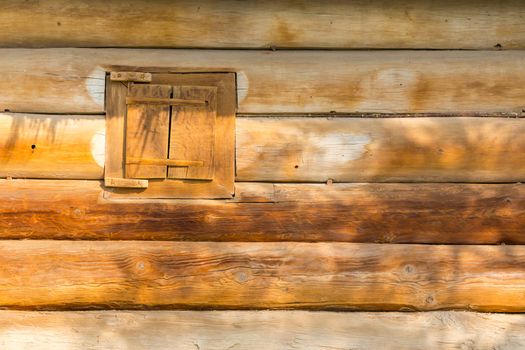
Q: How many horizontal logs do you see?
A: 6